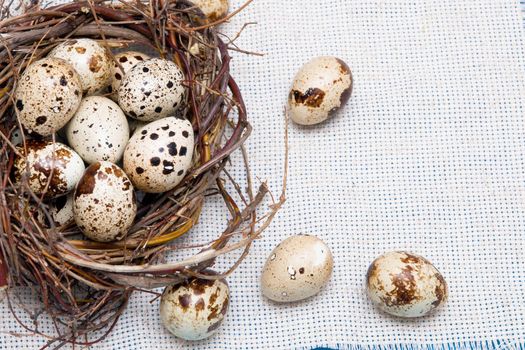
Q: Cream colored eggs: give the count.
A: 14